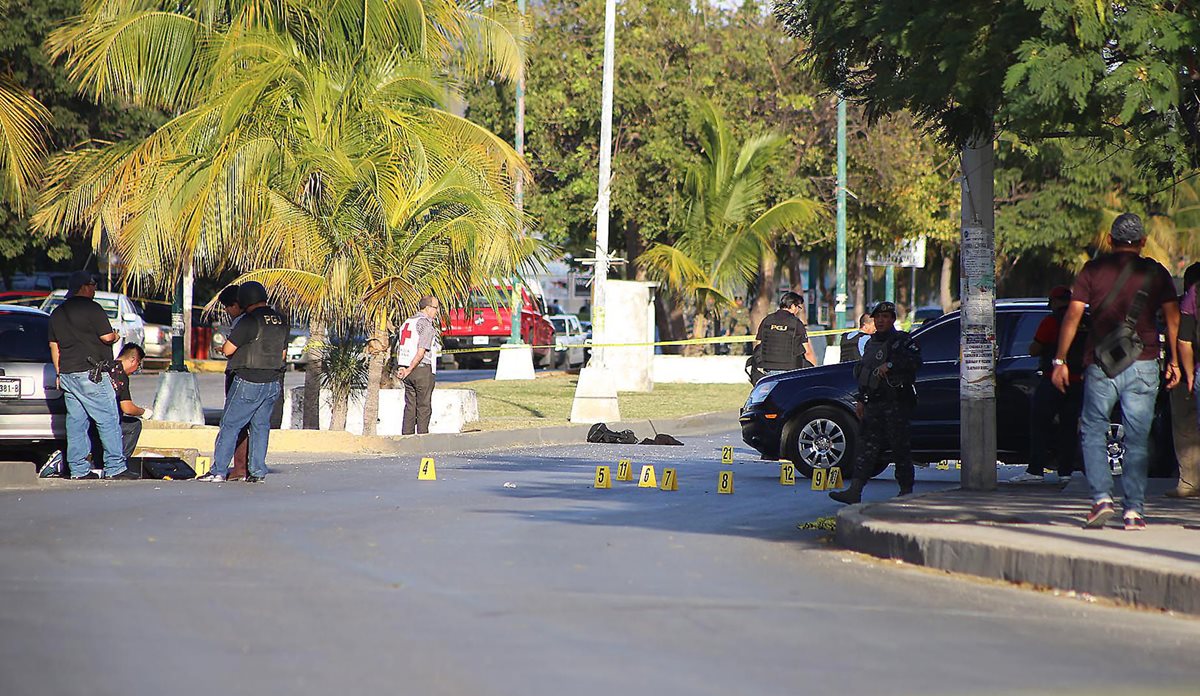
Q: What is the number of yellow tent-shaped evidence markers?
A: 11